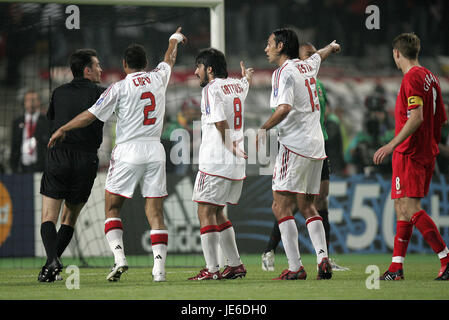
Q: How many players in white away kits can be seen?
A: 3